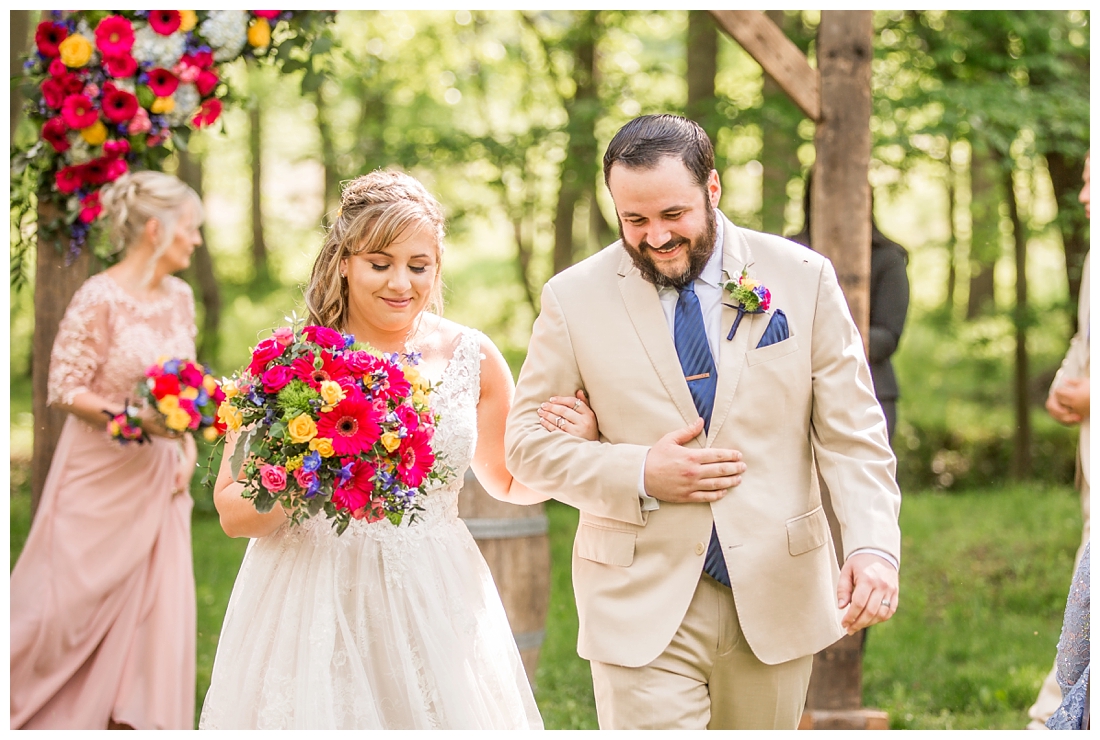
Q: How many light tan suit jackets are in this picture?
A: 2